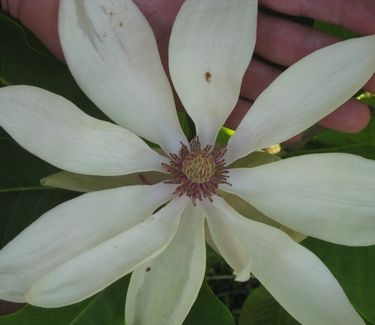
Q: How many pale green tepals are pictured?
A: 3